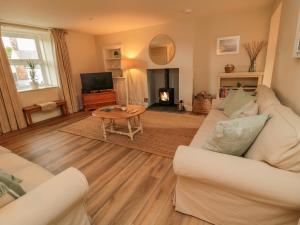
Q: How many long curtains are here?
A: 2